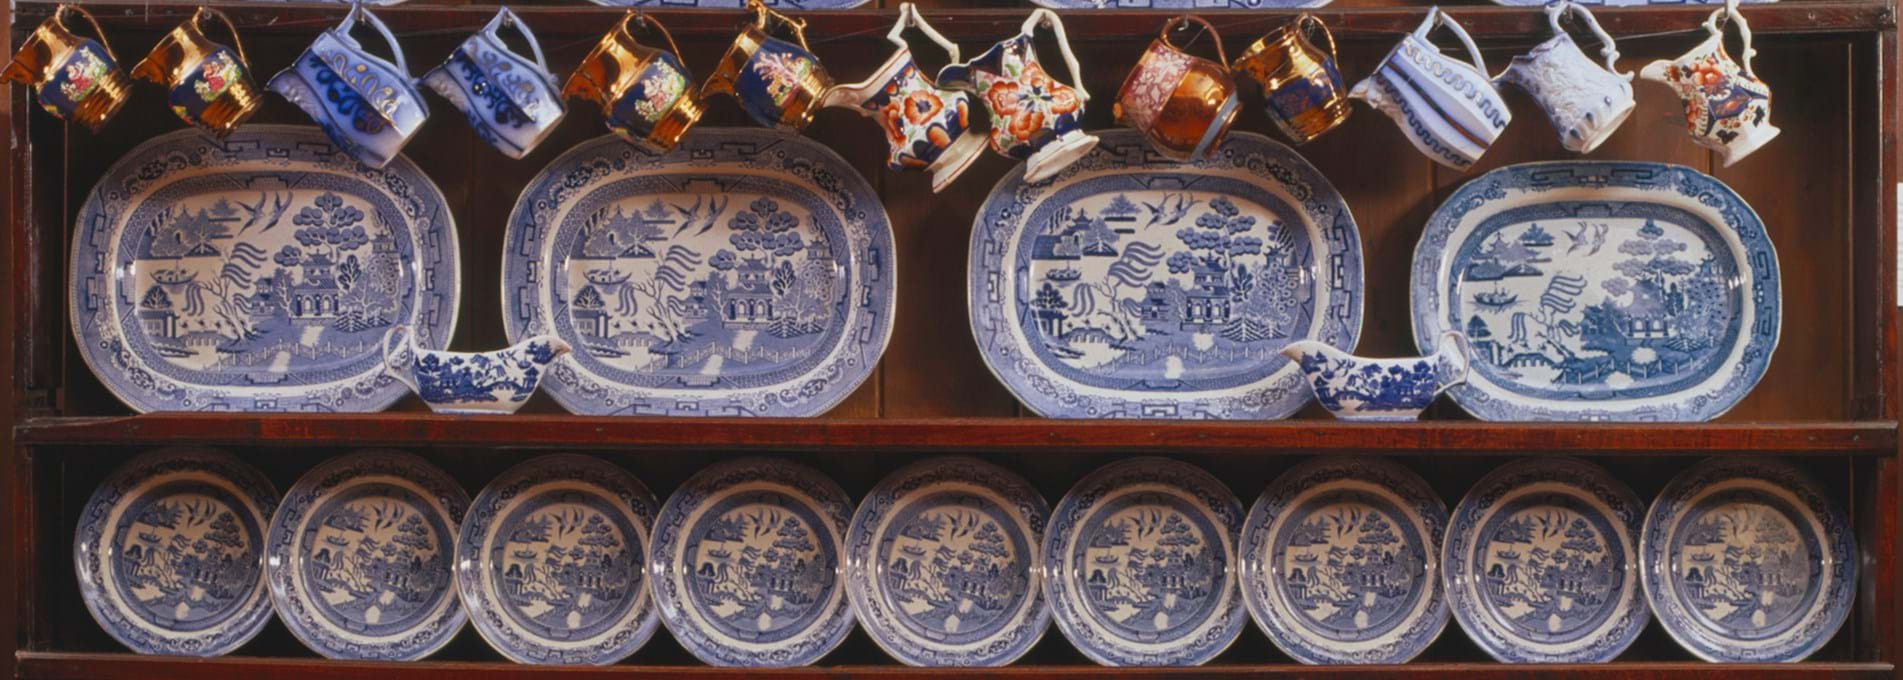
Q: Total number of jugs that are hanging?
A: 13